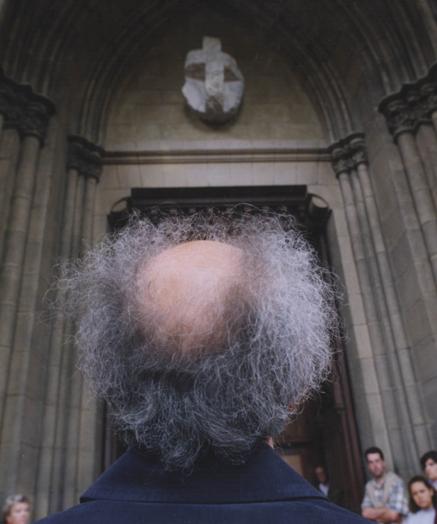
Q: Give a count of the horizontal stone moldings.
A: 1